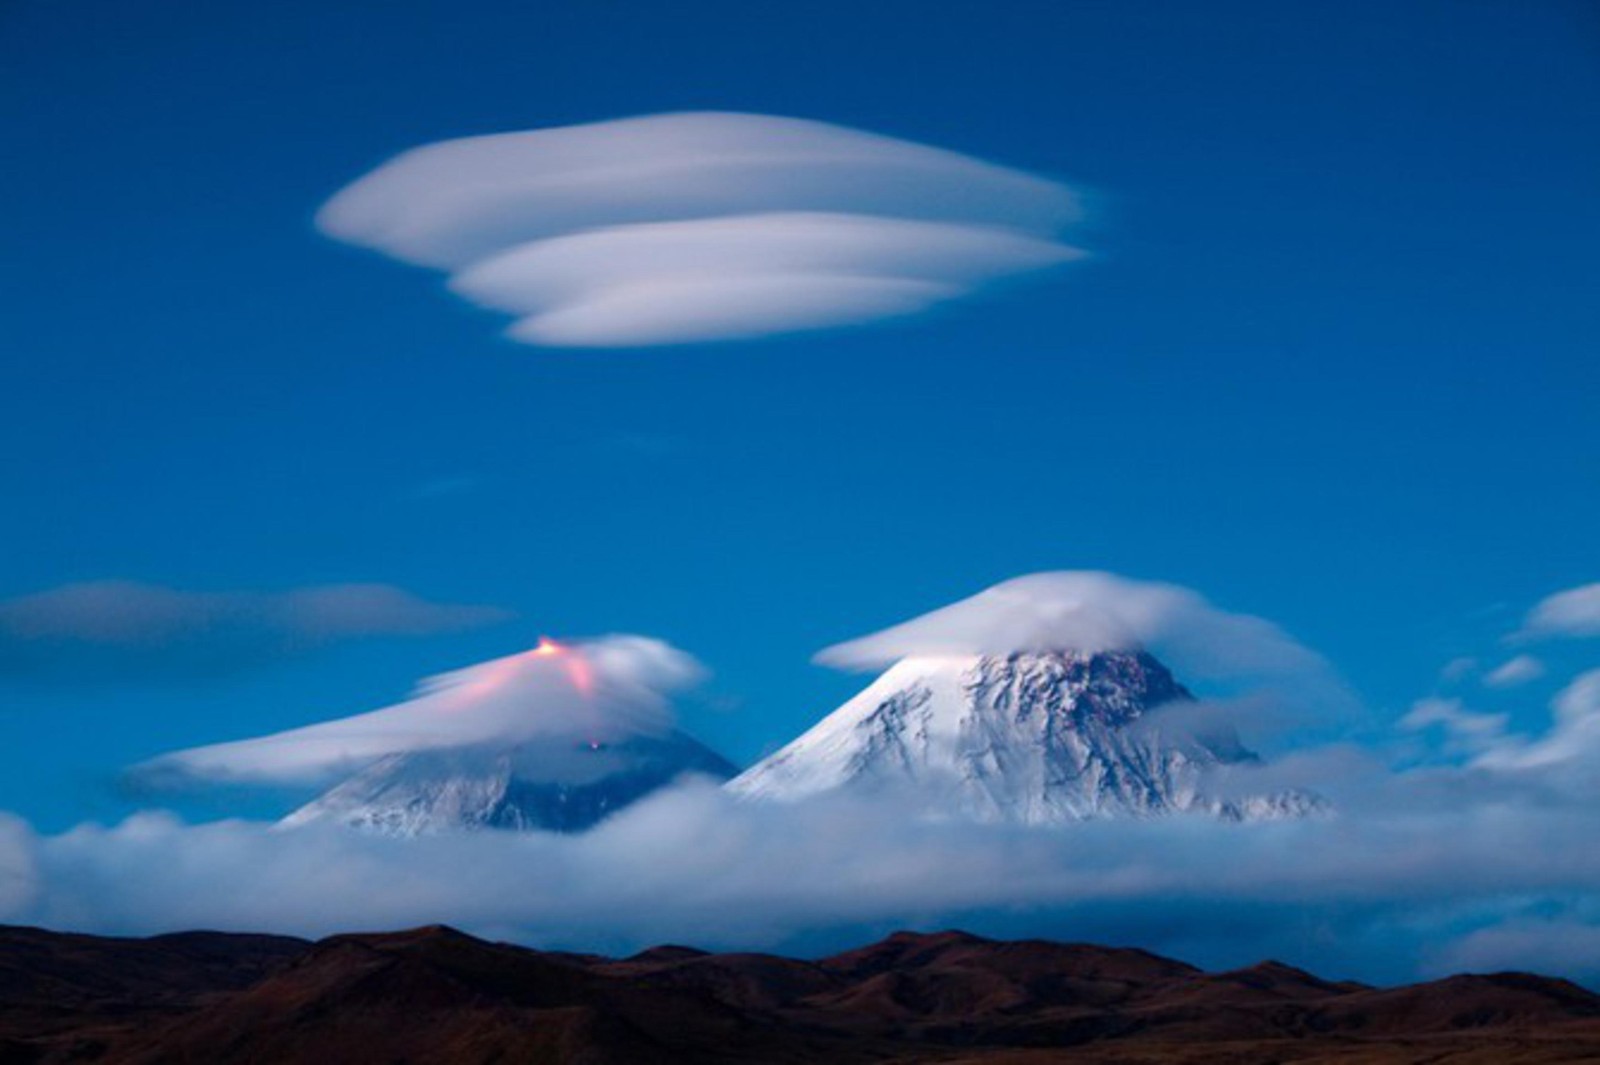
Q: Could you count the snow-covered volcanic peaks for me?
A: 2